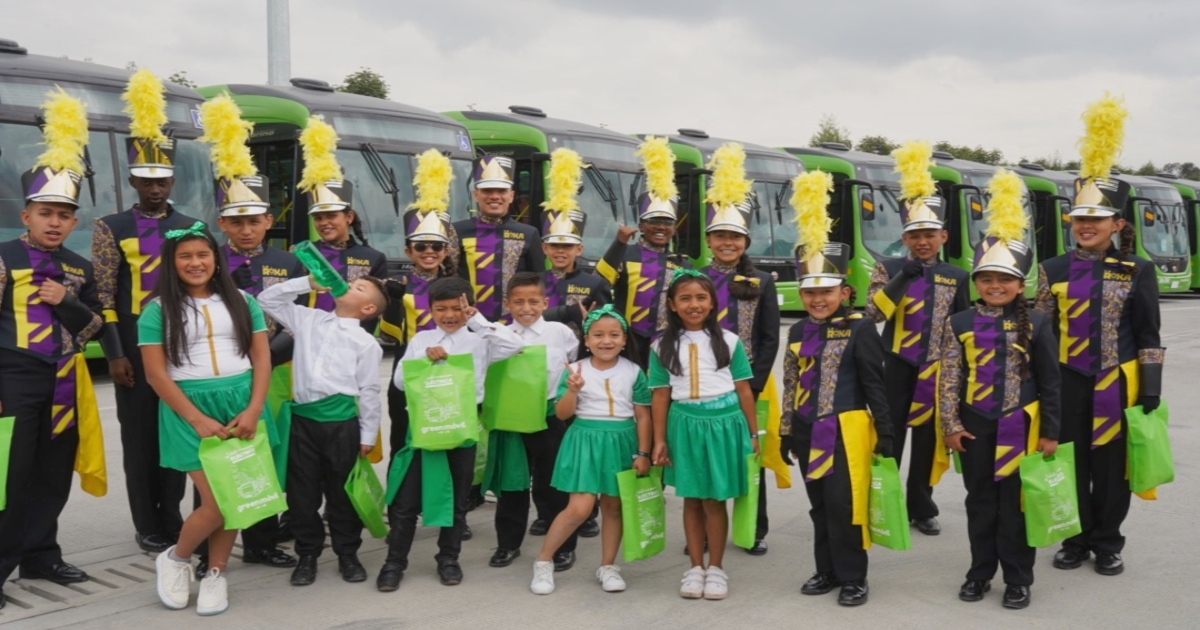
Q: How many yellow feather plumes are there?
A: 12